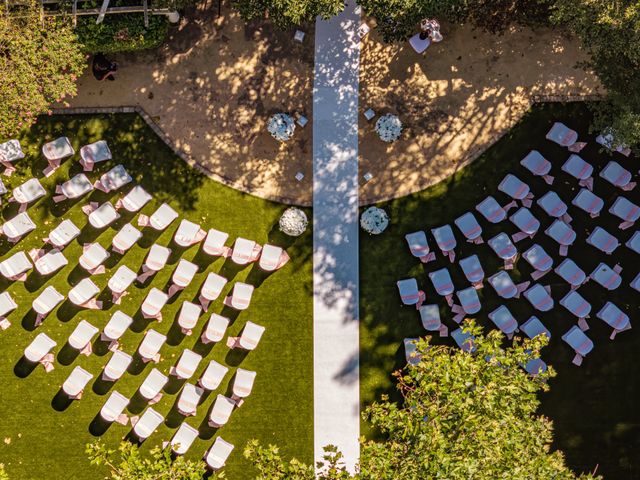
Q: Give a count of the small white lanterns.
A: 6